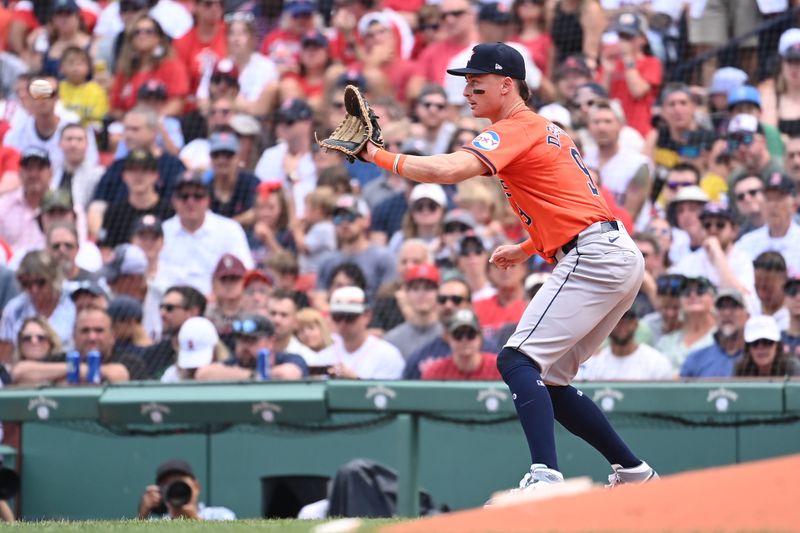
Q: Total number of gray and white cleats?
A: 2